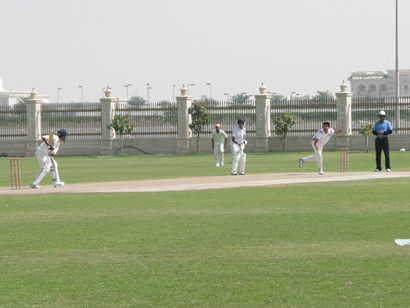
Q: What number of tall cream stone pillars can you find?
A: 5